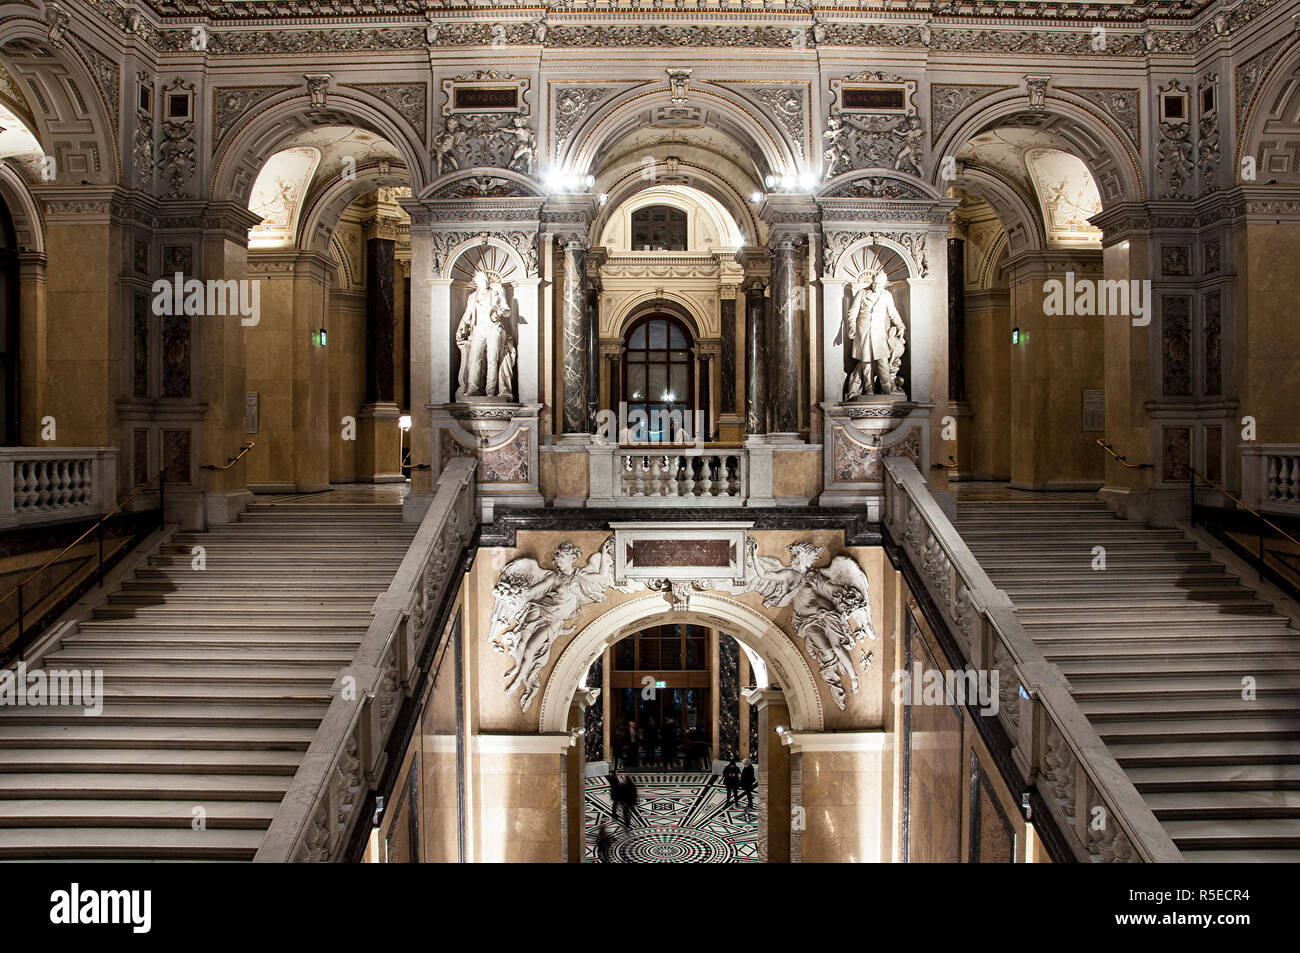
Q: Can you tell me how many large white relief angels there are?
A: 2